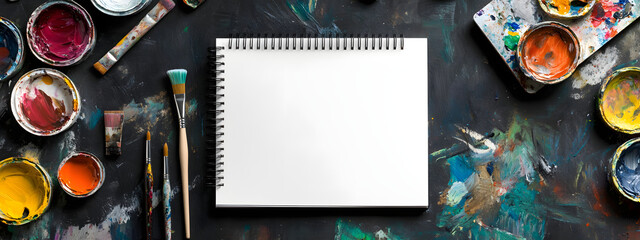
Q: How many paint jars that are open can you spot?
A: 10